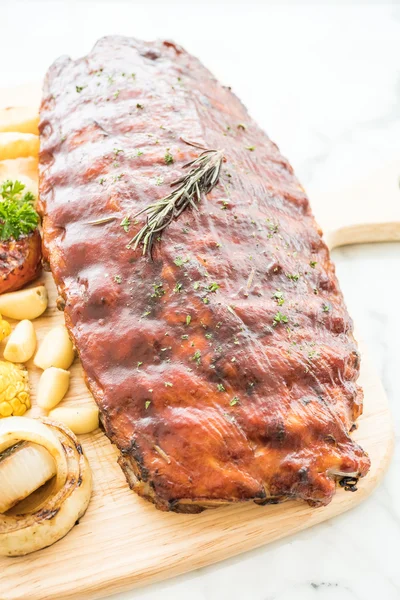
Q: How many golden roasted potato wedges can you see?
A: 2